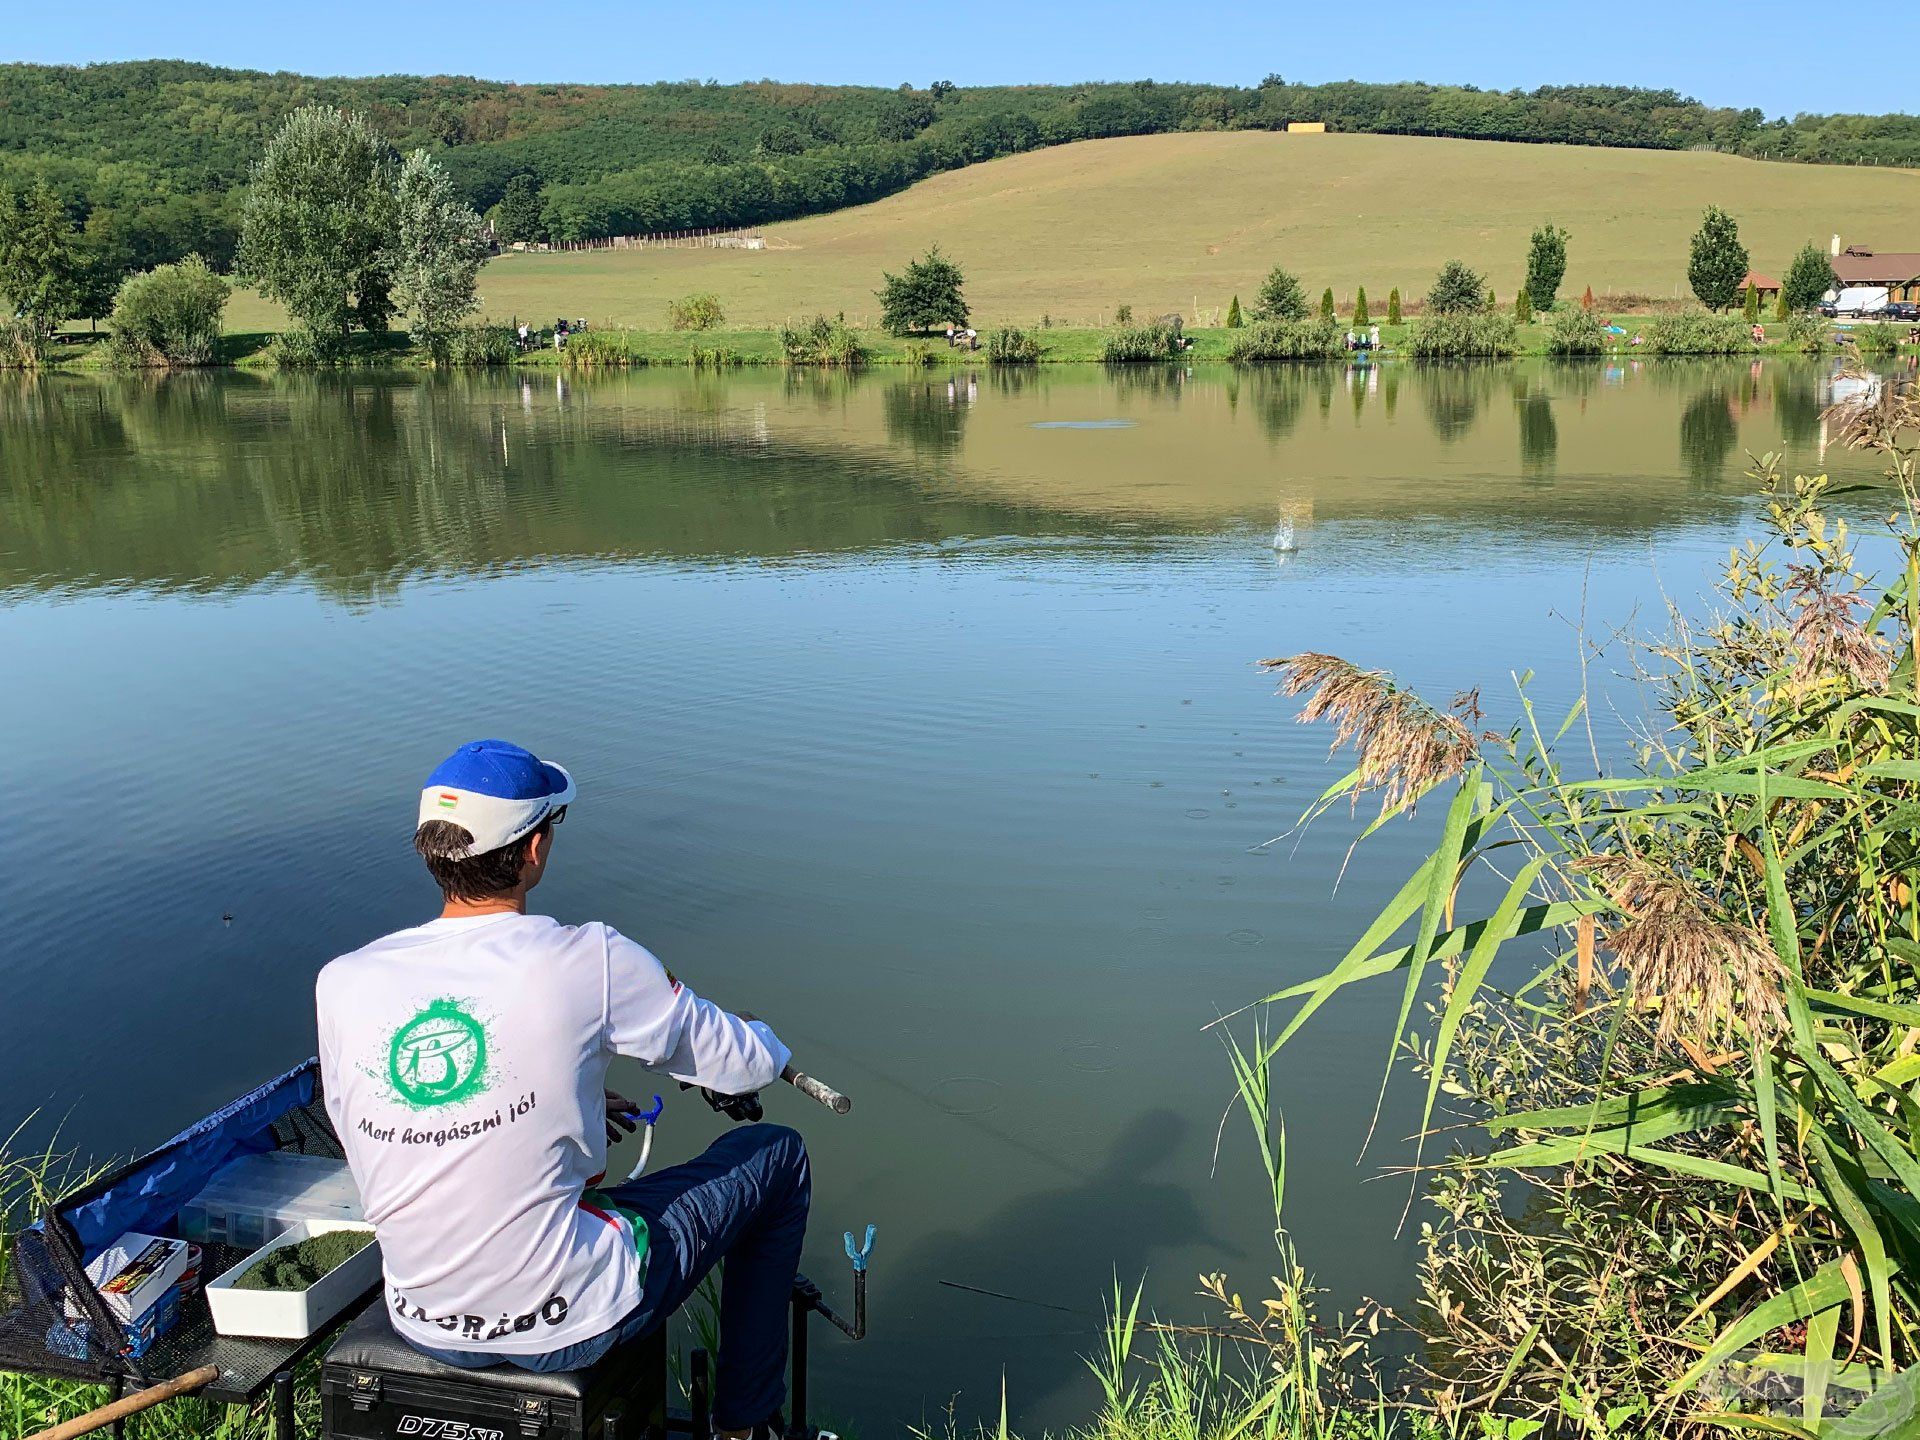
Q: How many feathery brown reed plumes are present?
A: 4